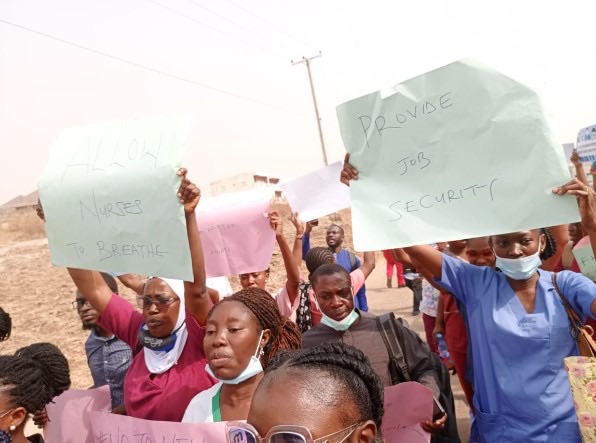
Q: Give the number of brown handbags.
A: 1